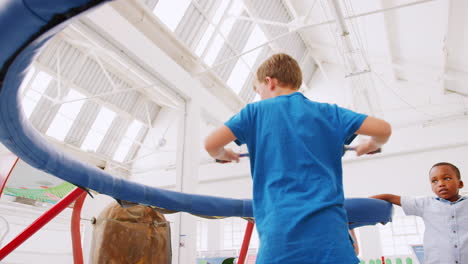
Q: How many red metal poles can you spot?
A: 4